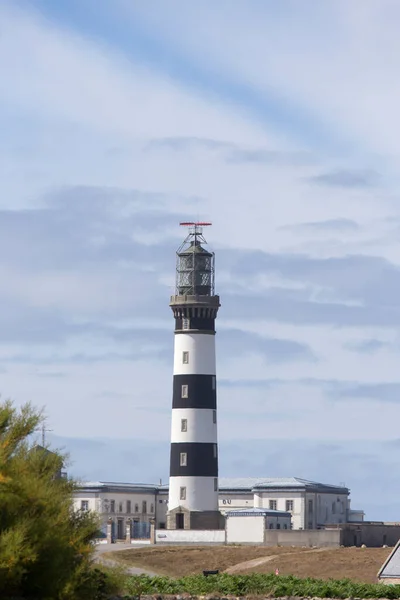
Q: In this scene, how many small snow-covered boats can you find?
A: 0